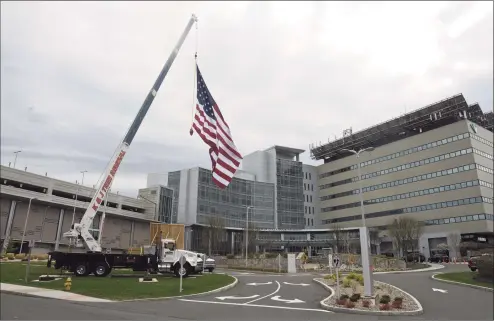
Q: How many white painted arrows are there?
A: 5